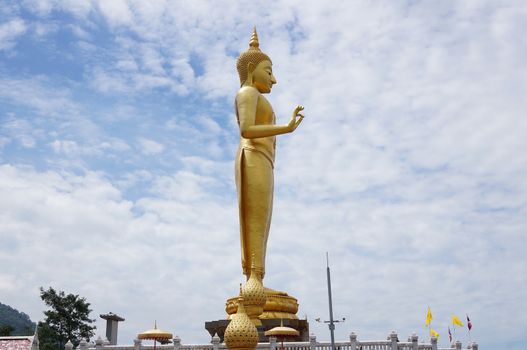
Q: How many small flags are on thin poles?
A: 5